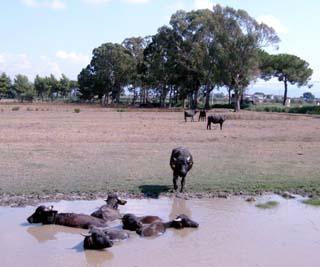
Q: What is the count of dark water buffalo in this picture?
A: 9